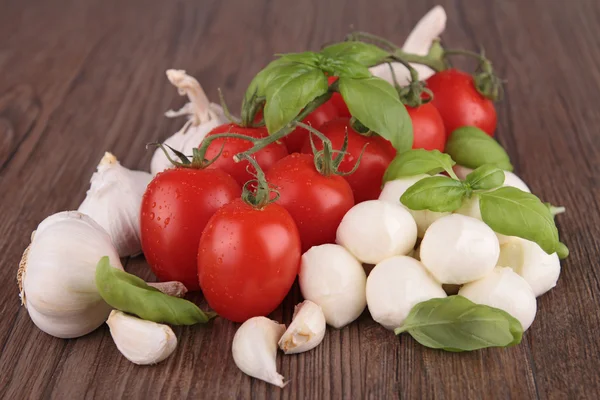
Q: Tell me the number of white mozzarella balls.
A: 8